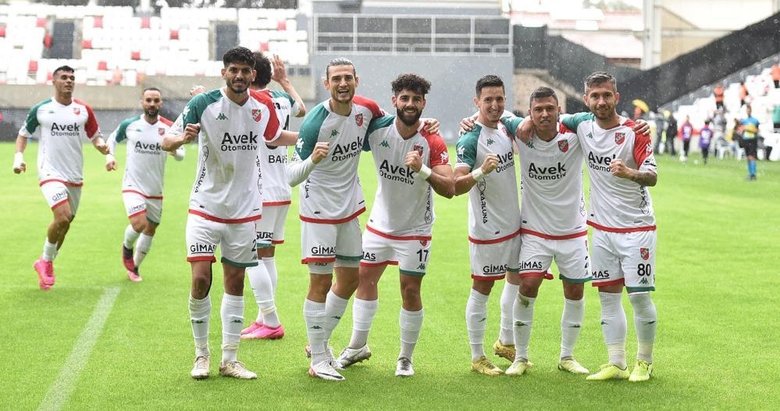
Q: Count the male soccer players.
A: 9